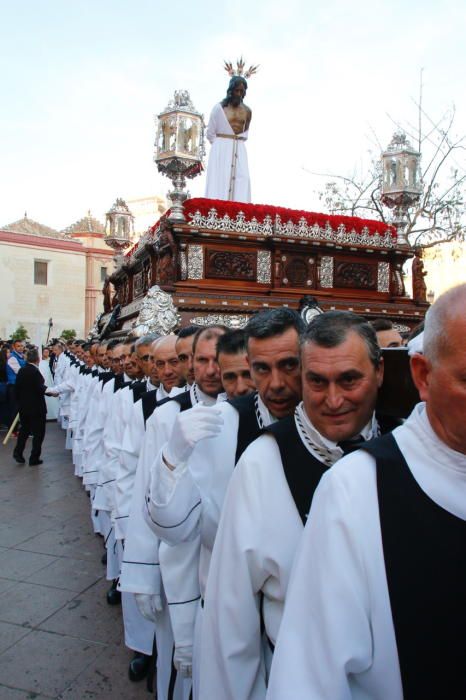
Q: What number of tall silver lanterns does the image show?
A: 3